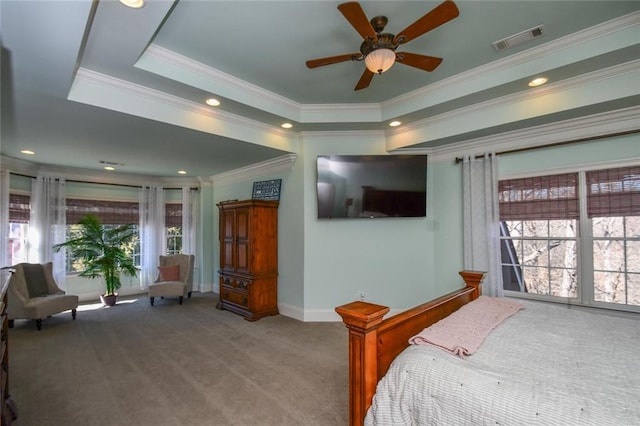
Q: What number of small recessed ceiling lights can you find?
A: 8